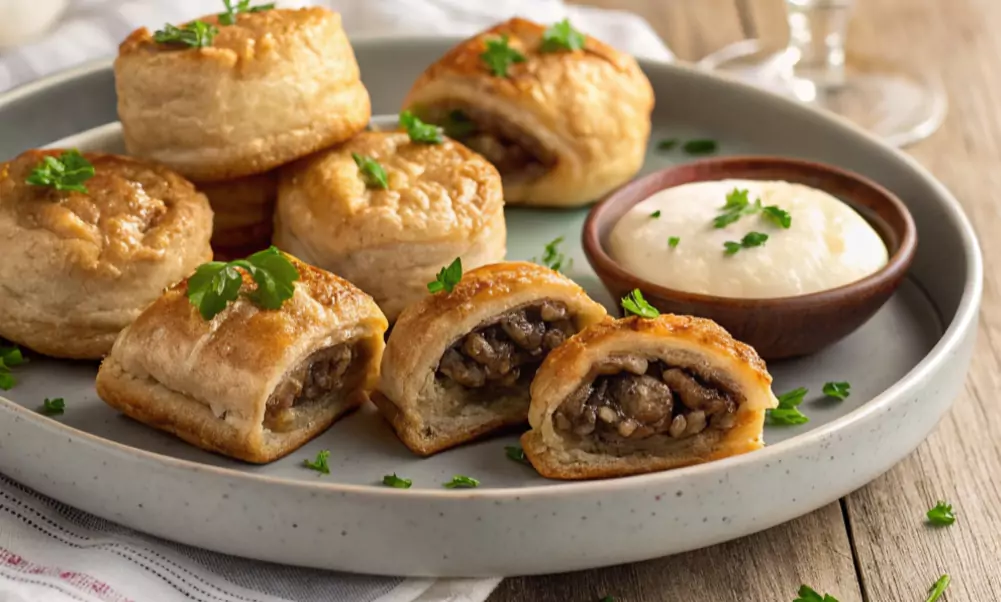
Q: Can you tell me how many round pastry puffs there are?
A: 4